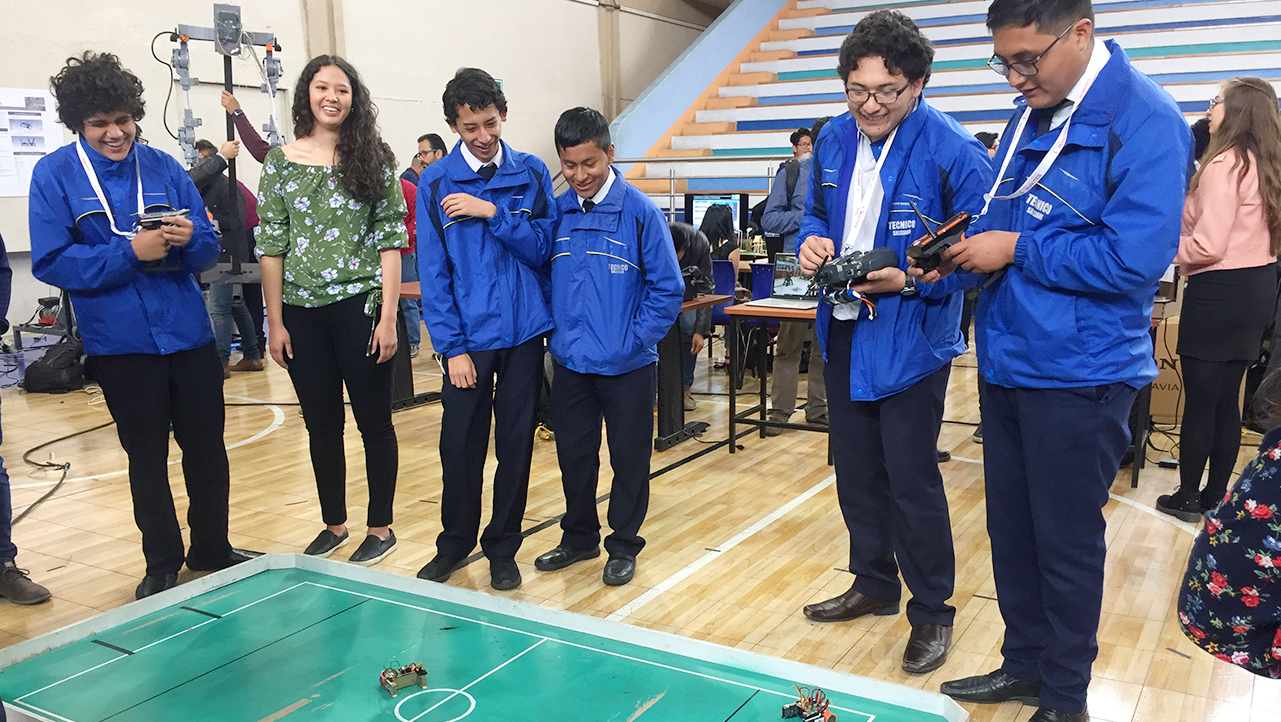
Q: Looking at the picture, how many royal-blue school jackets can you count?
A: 5